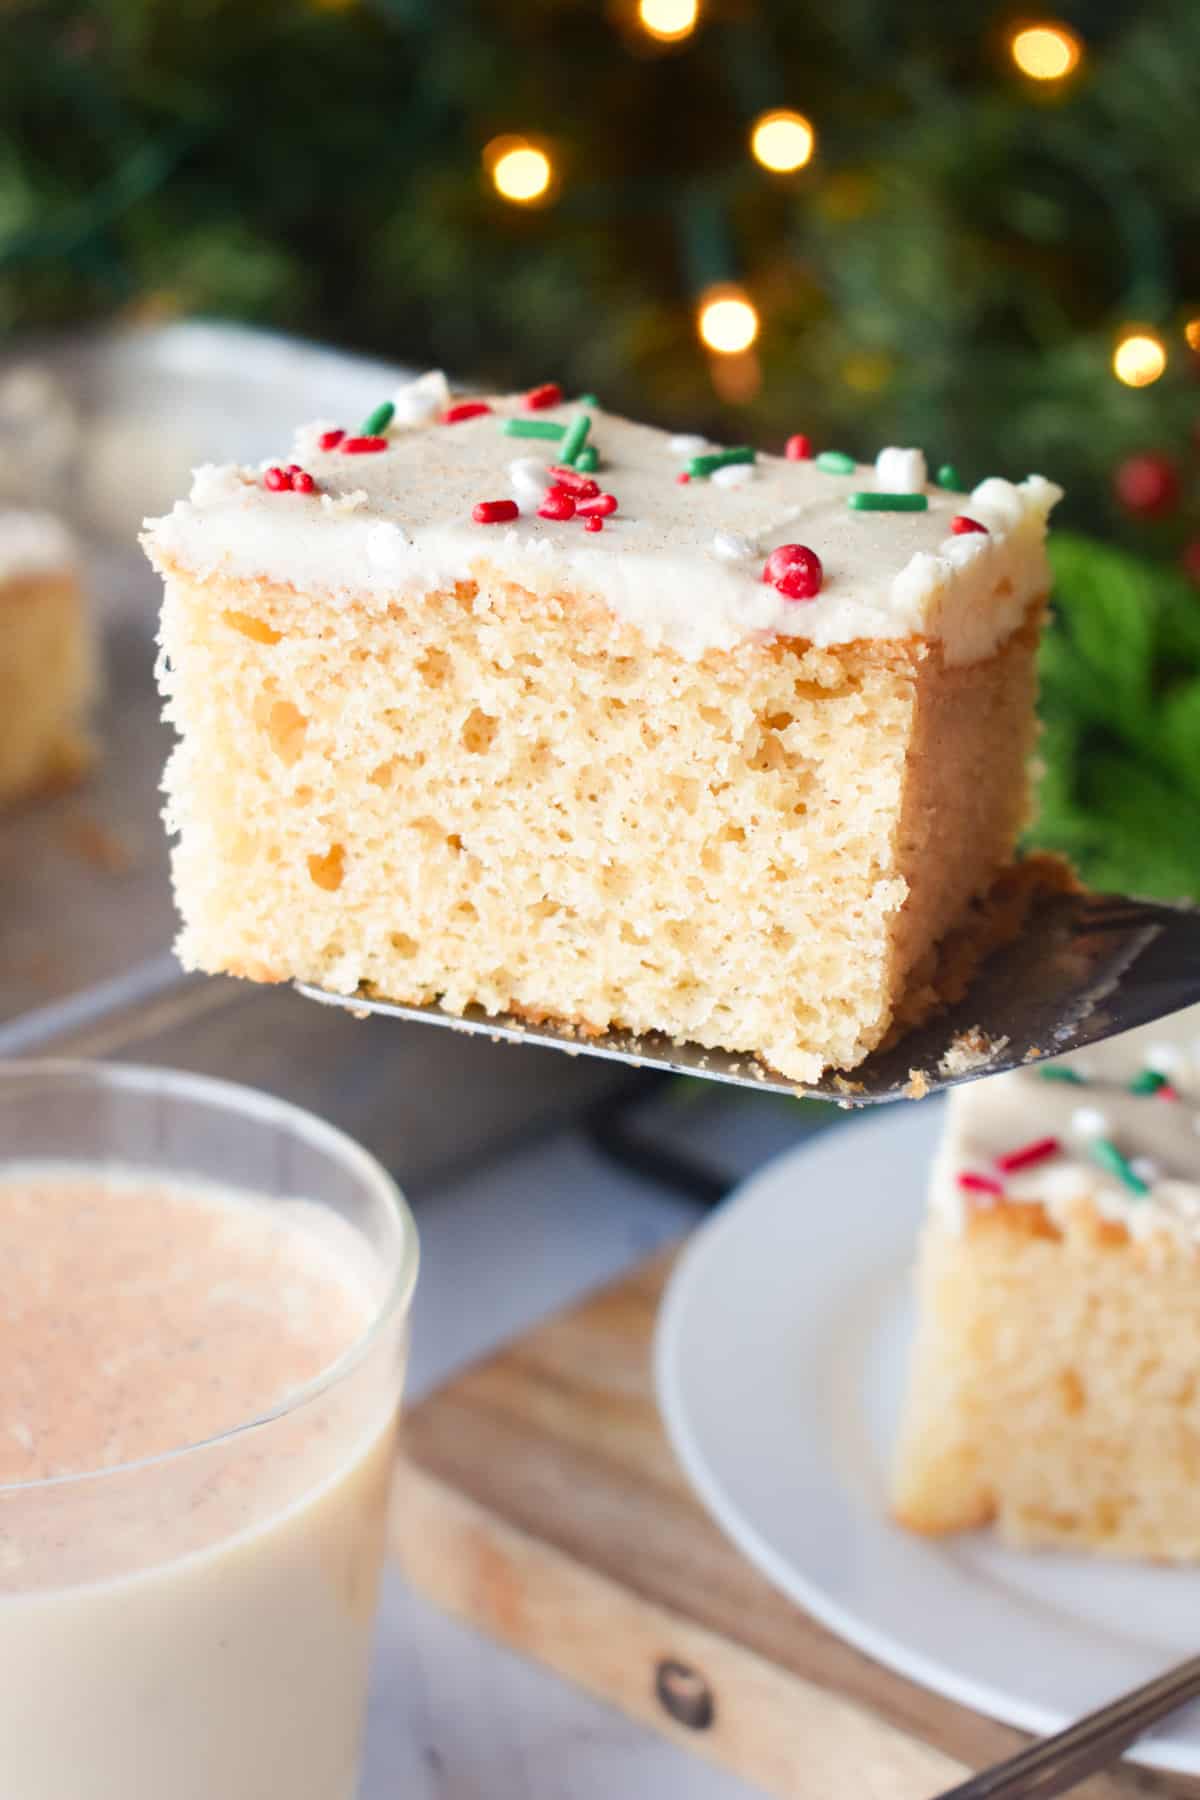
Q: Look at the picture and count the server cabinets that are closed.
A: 0